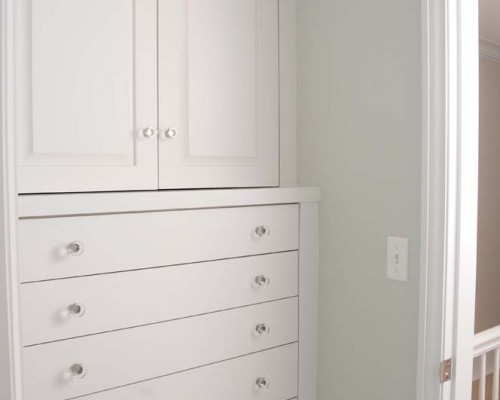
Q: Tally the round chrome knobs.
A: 9